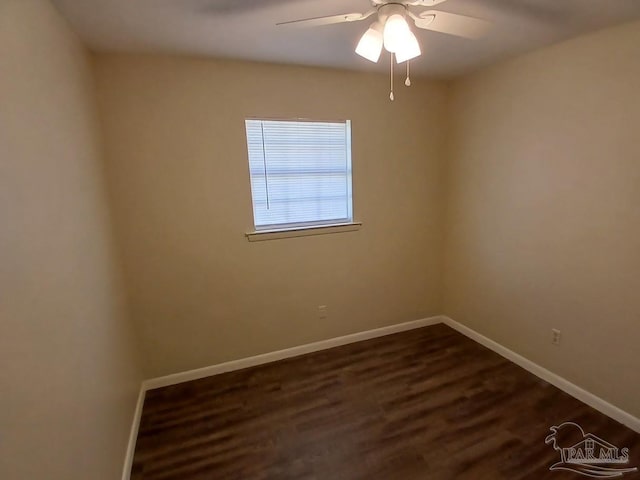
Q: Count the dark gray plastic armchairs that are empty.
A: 0